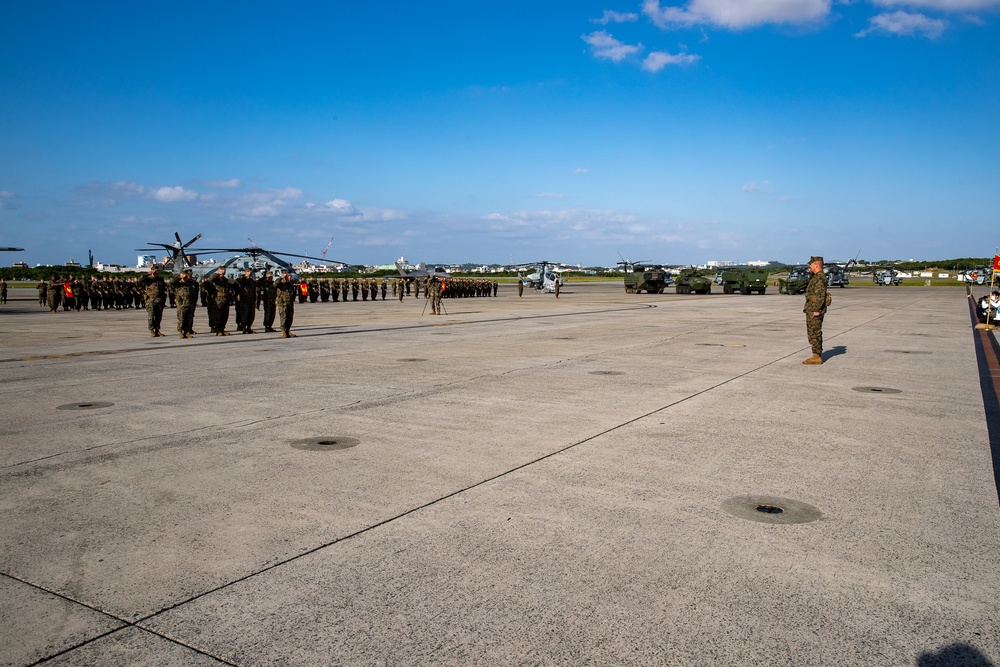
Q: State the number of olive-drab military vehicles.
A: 4